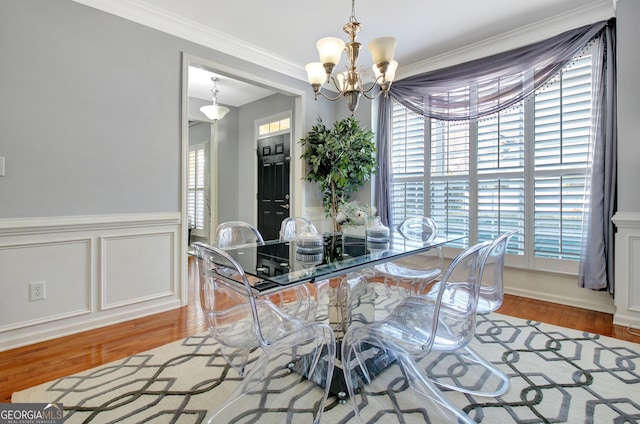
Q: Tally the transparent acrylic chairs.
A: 6